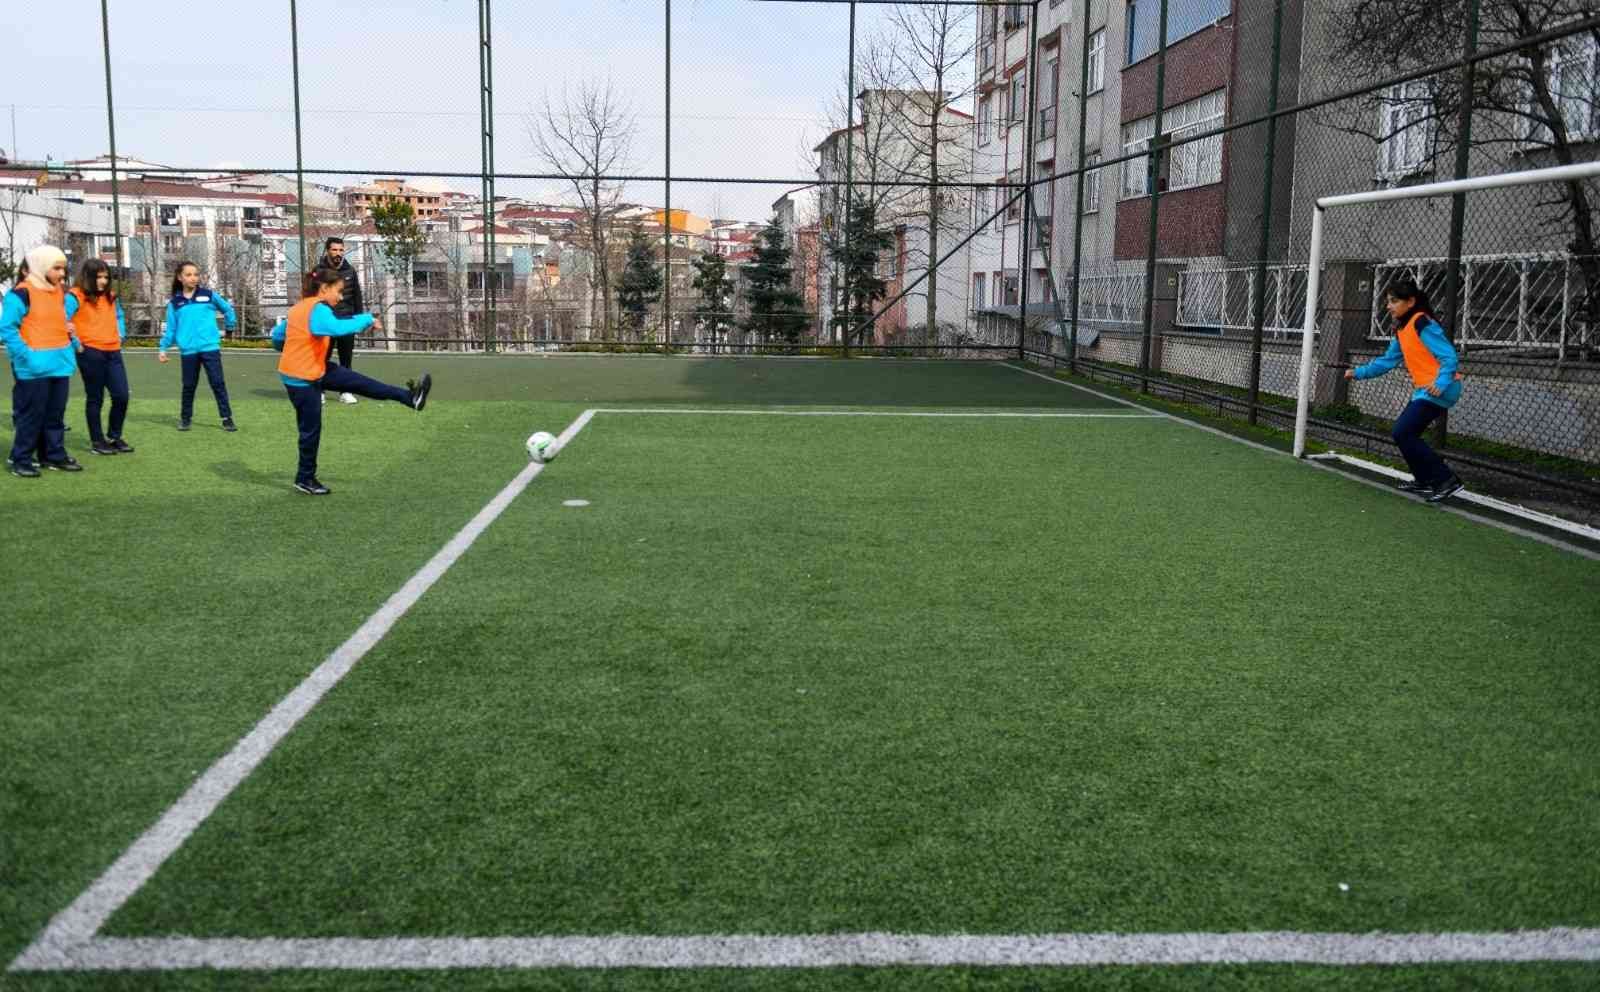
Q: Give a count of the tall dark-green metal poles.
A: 10